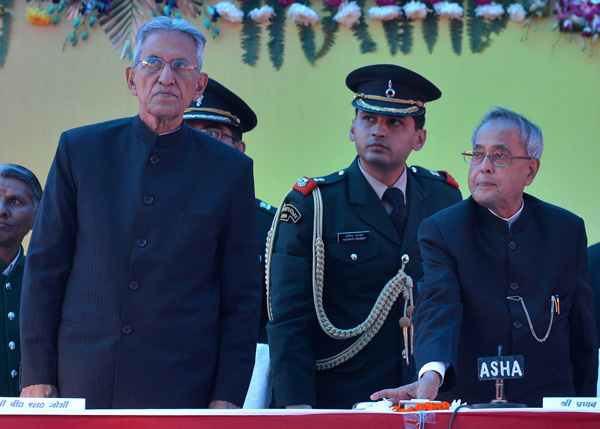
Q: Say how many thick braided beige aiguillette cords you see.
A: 2